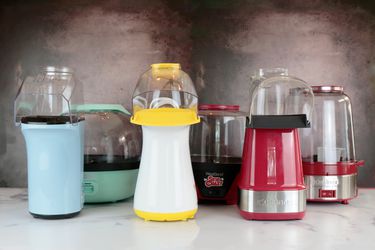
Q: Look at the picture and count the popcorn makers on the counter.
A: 6